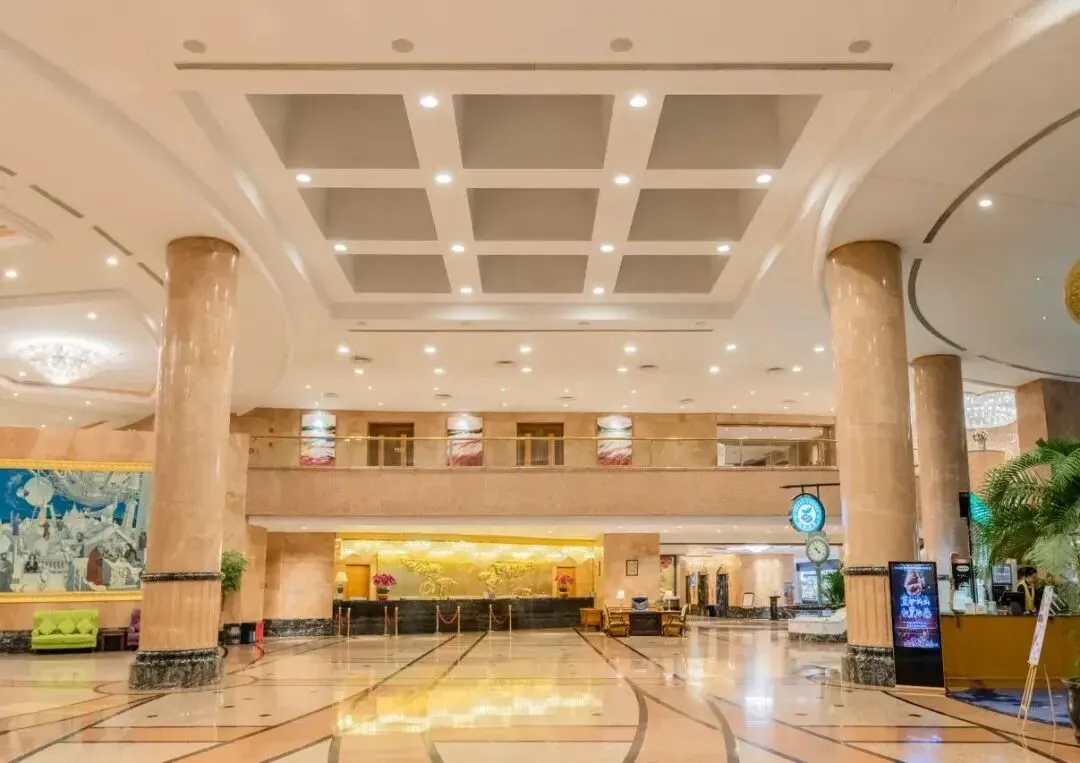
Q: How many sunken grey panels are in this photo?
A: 9